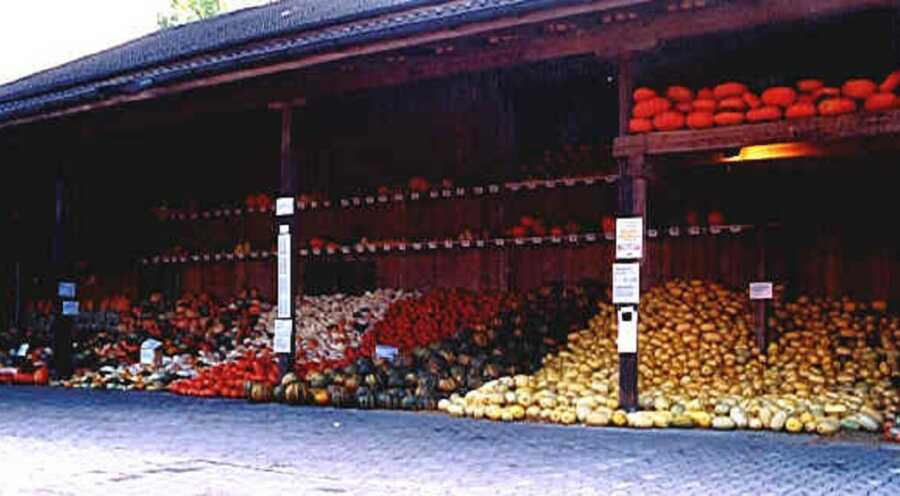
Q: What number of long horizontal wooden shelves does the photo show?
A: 3